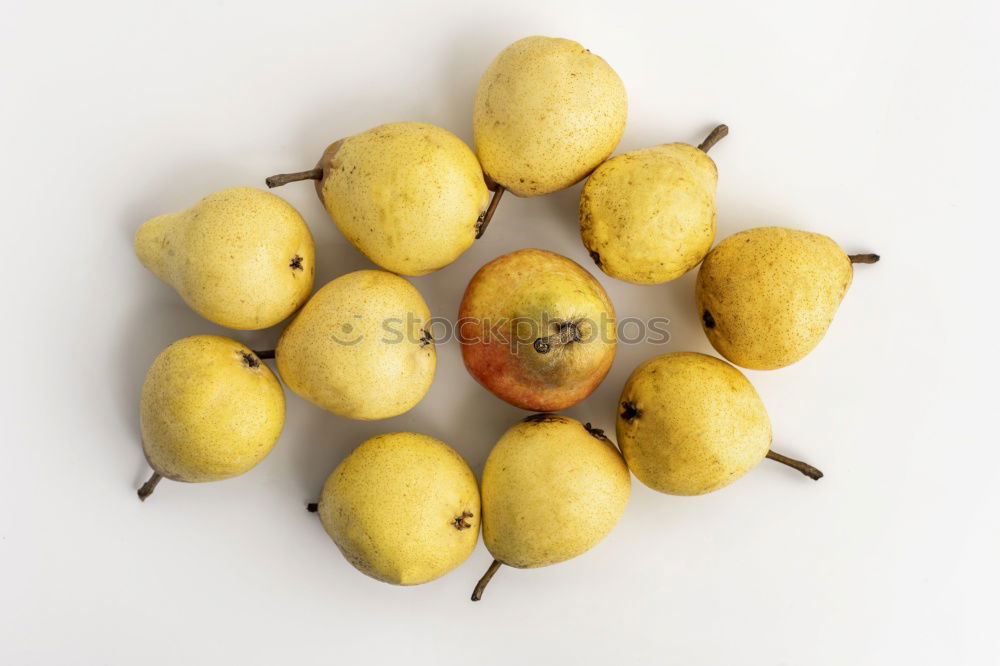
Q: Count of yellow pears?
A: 10